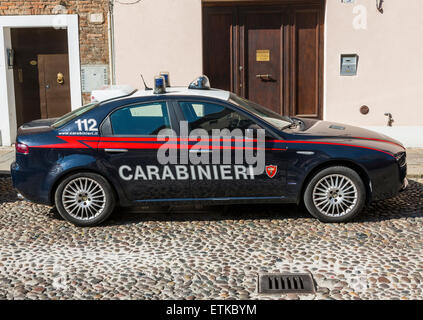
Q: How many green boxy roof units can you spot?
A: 0